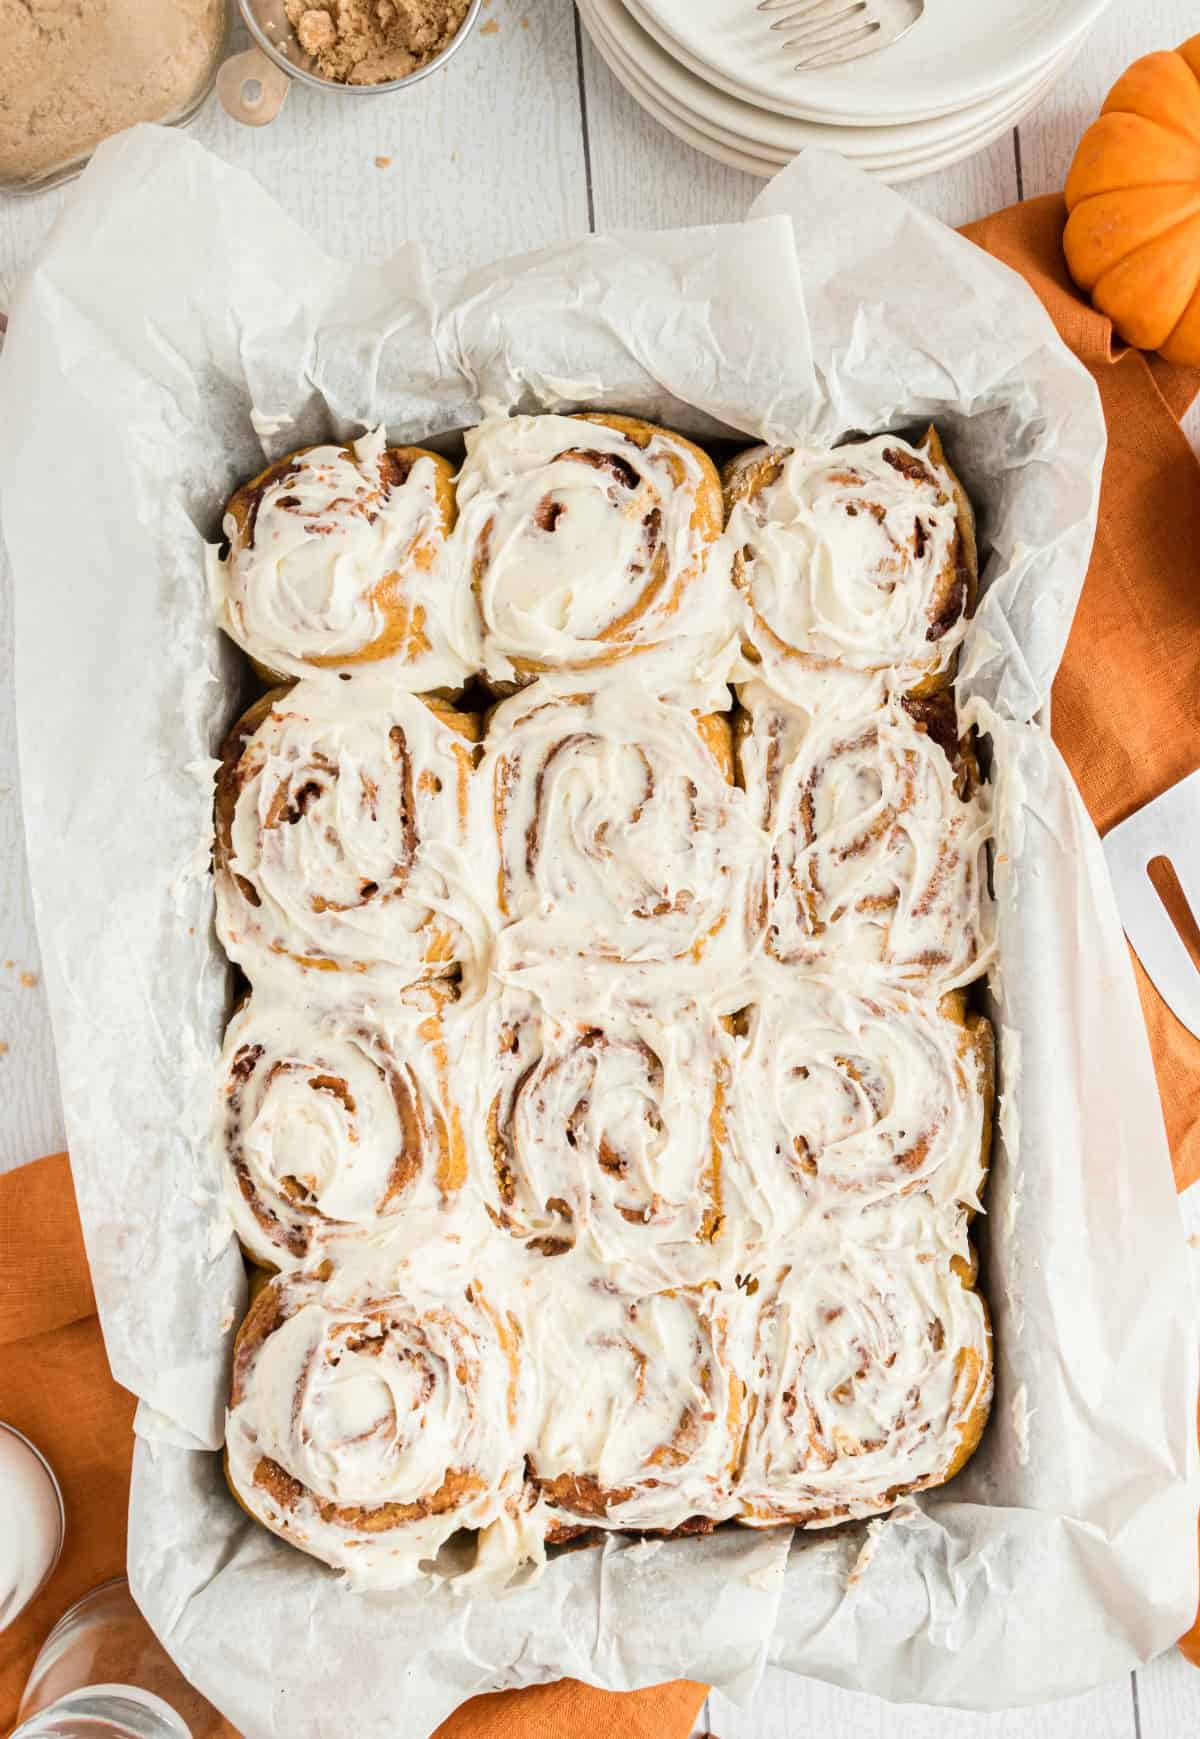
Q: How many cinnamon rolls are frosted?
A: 12